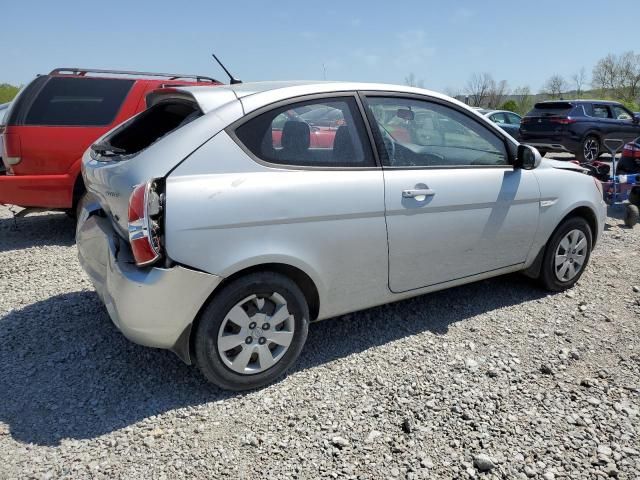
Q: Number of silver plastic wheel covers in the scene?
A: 2